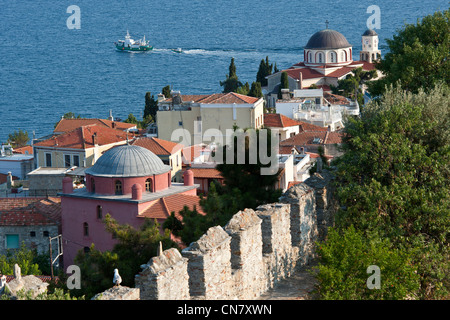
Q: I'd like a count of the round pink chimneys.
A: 3